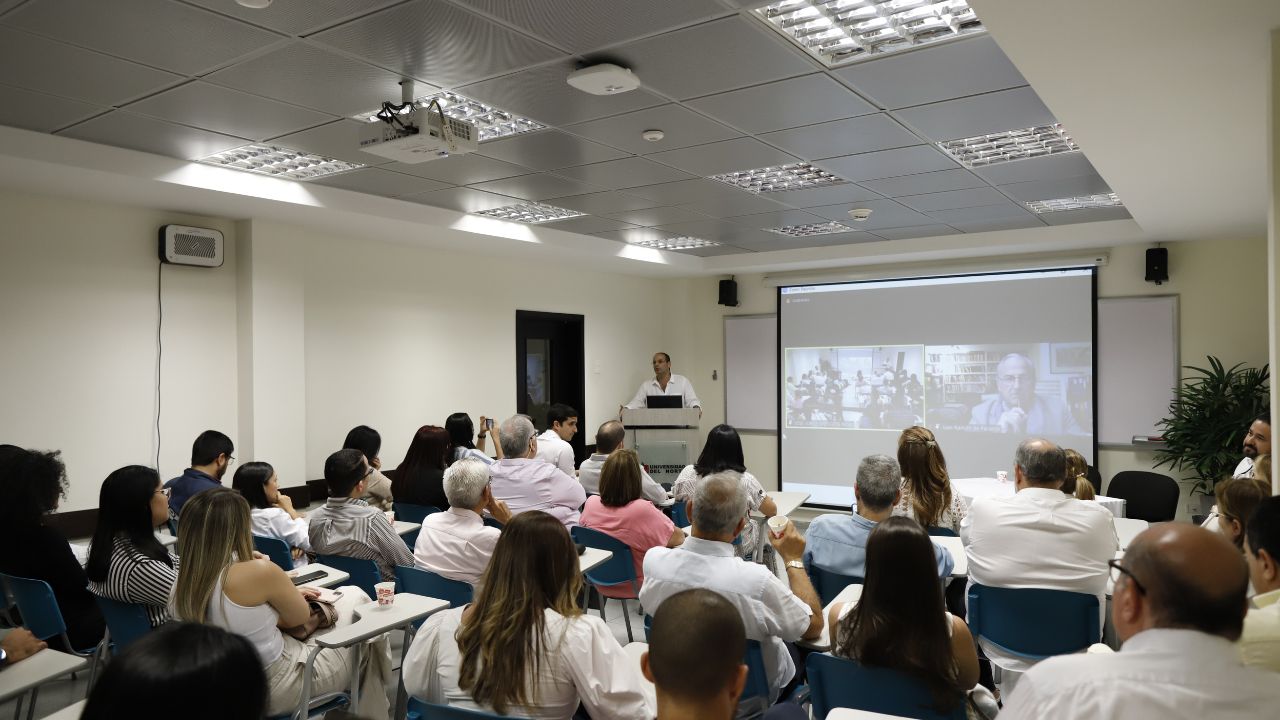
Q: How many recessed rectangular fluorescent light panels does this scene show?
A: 9